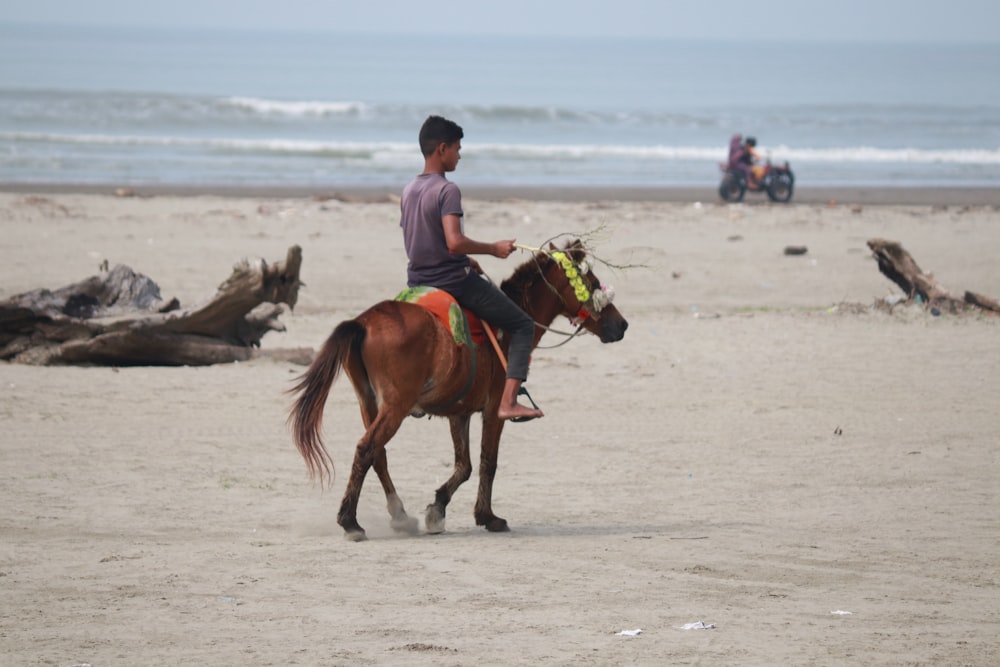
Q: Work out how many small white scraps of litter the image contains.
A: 3